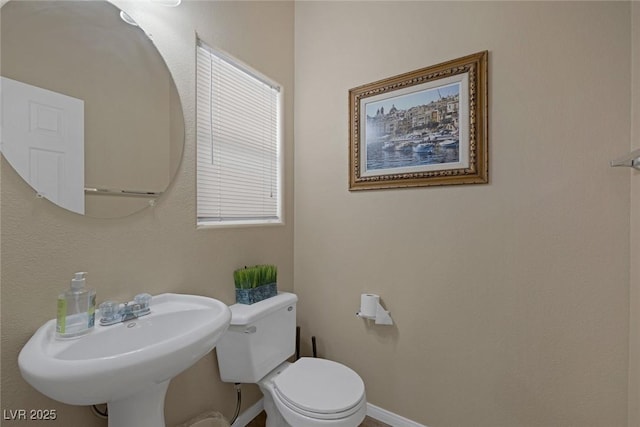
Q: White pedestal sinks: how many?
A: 1